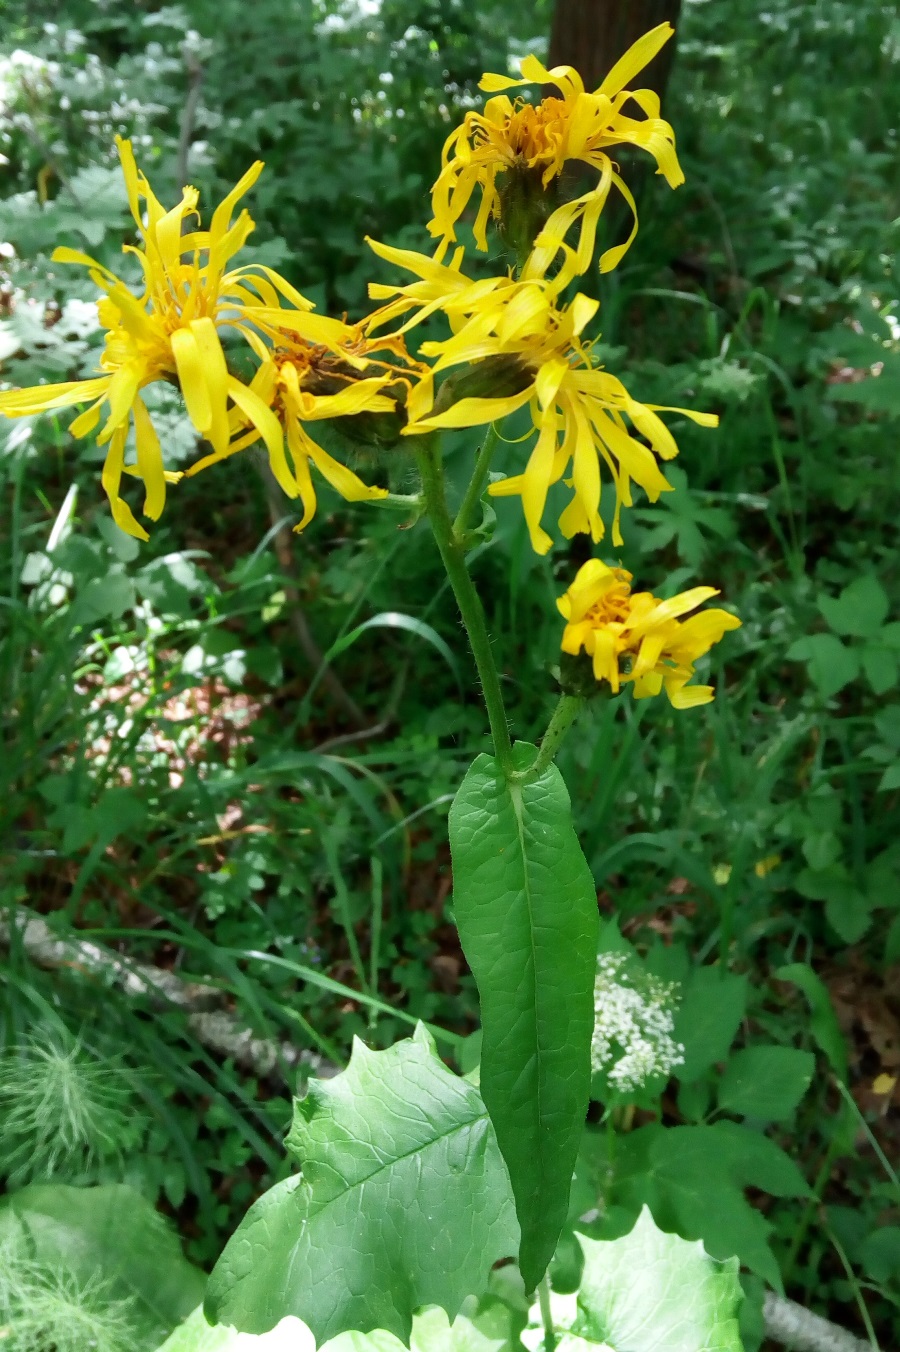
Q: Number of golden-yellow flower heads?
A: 5